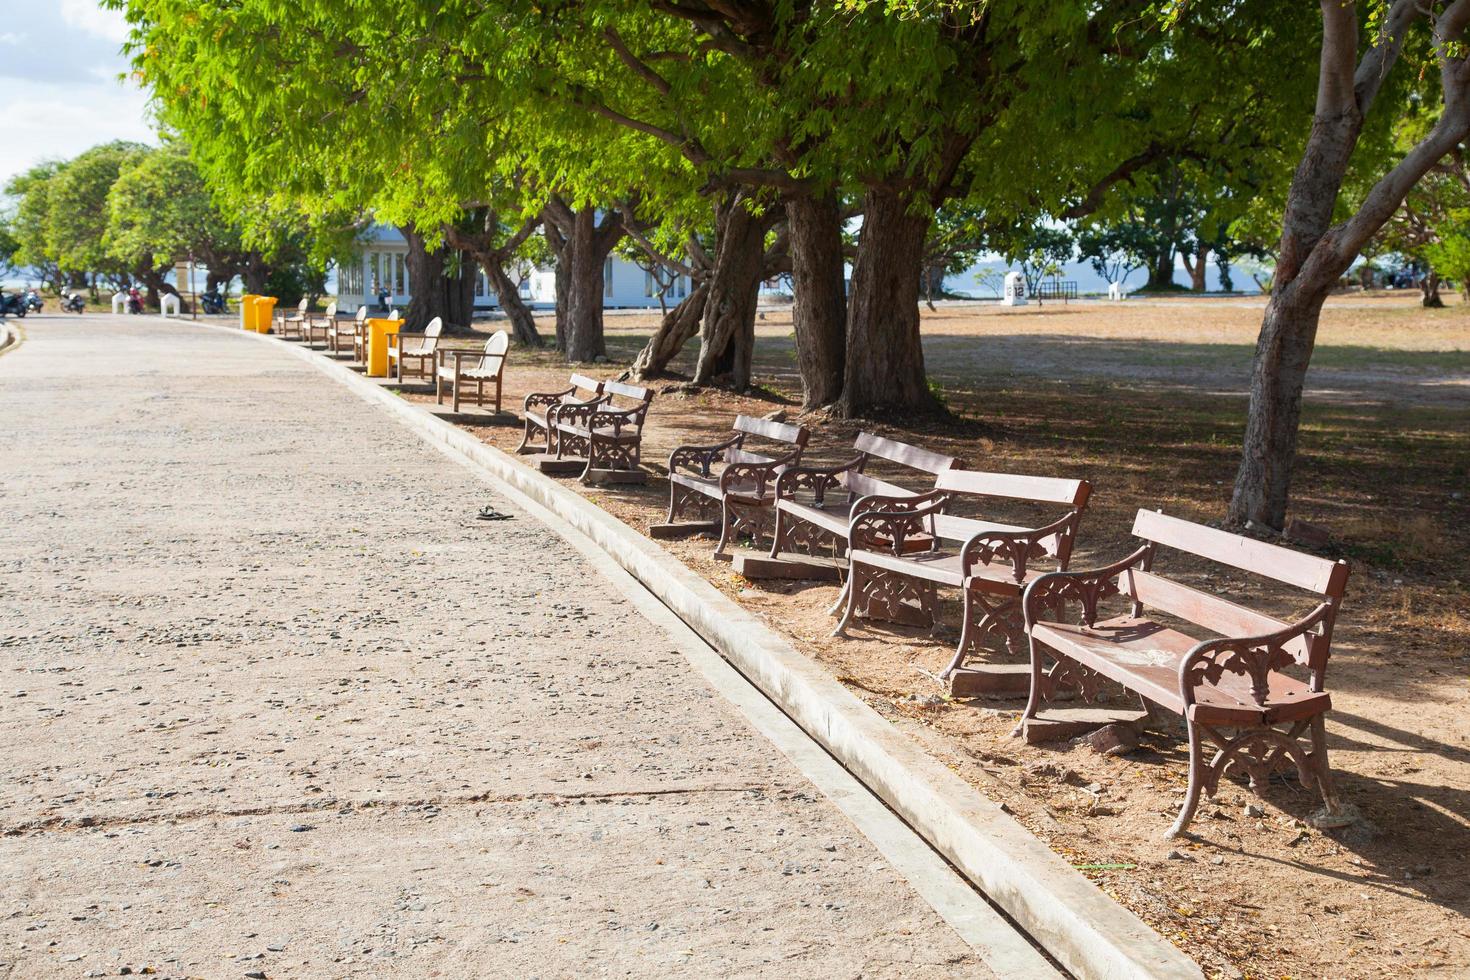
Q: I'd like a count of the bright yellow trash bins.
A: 3